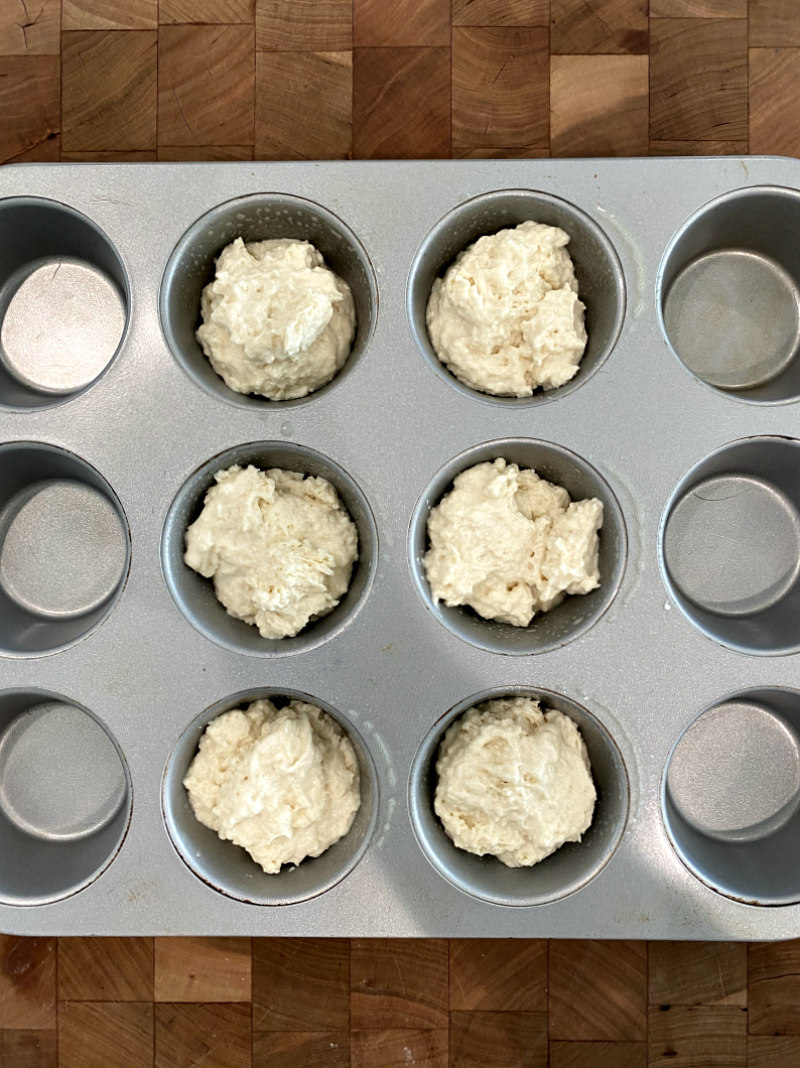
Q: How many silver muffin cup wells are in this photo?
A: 12